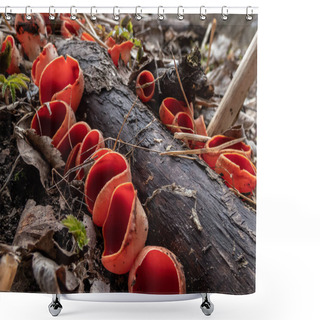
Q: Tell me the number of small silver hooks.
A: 12